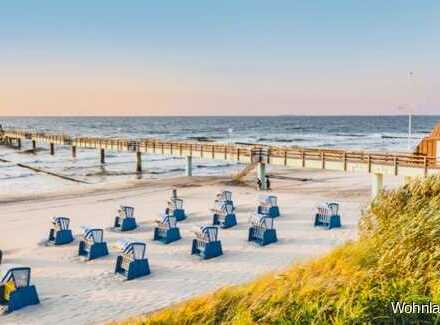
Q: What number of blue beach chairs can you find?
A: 13